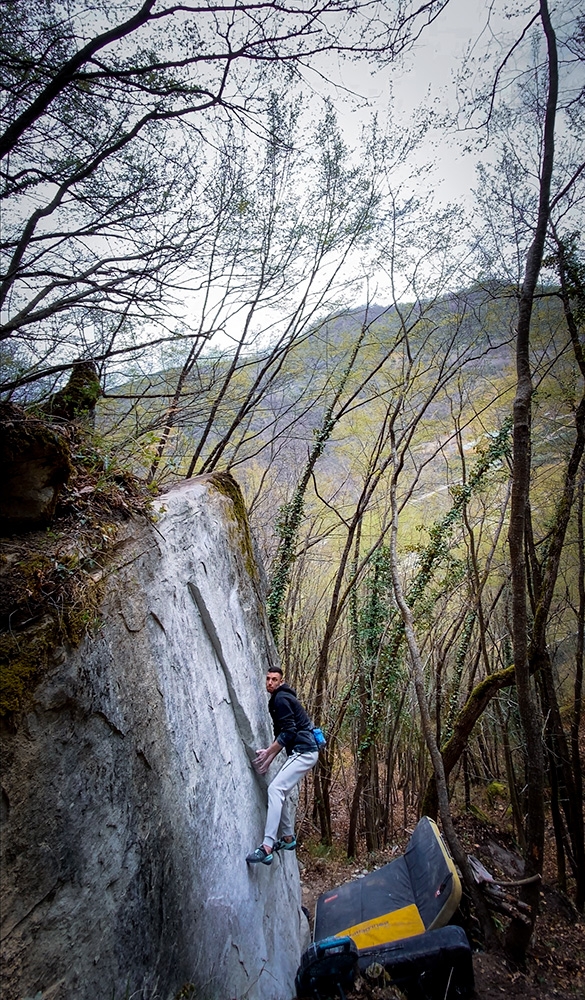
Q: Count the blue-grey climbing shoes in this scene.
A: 2